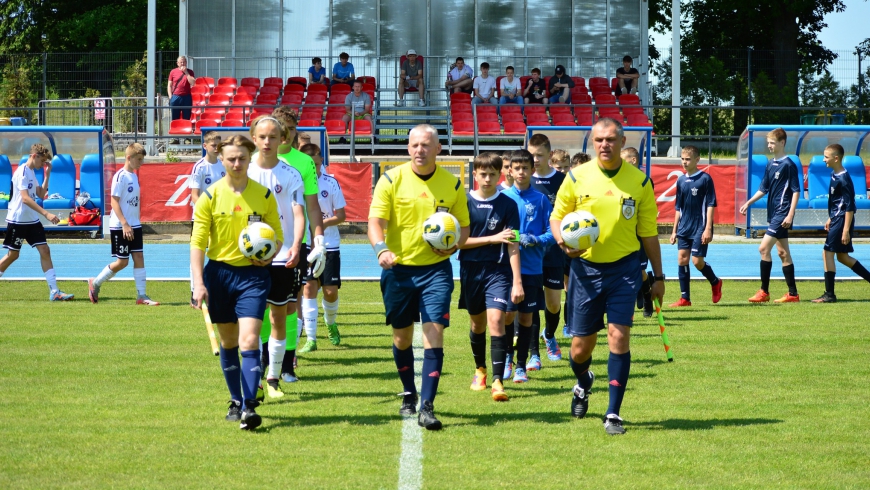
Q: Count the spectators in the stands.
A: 11